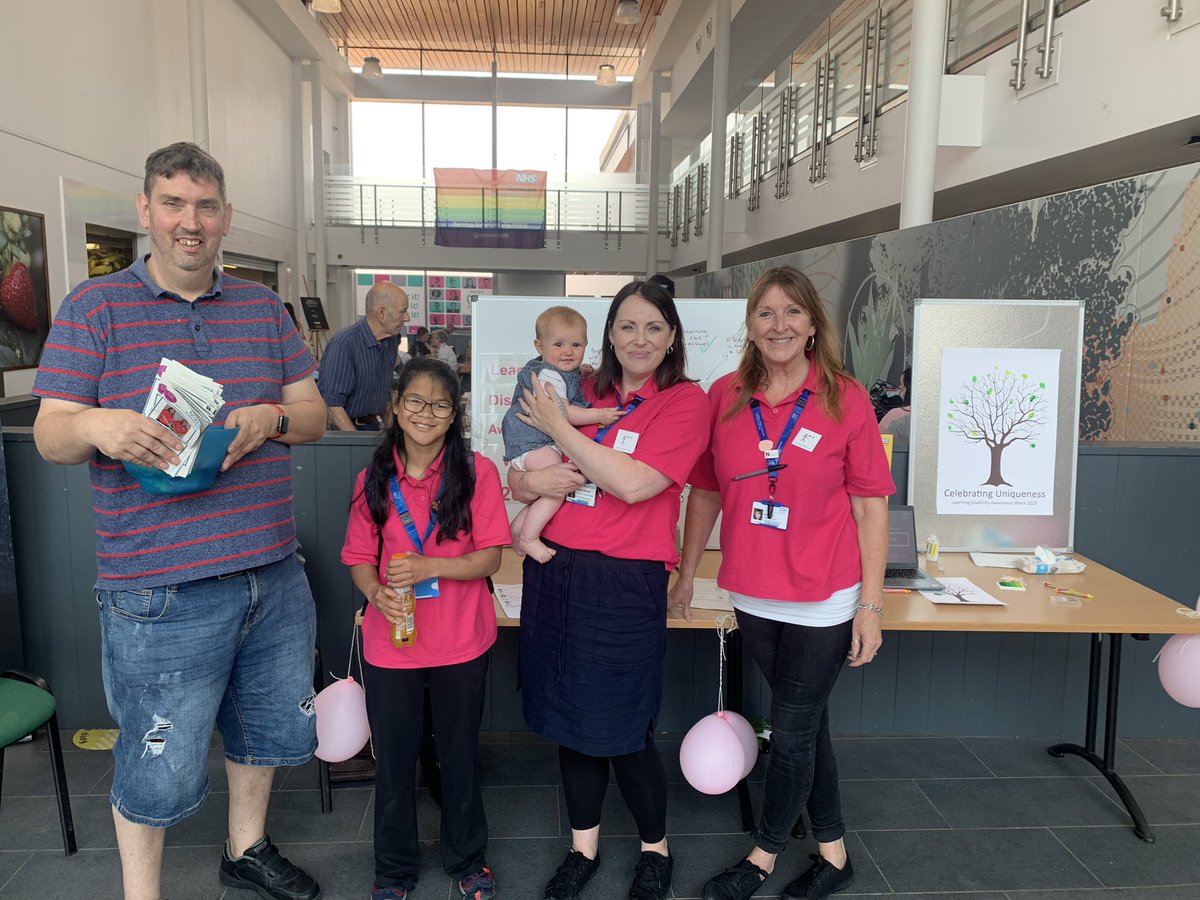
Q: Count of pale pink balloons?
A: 4